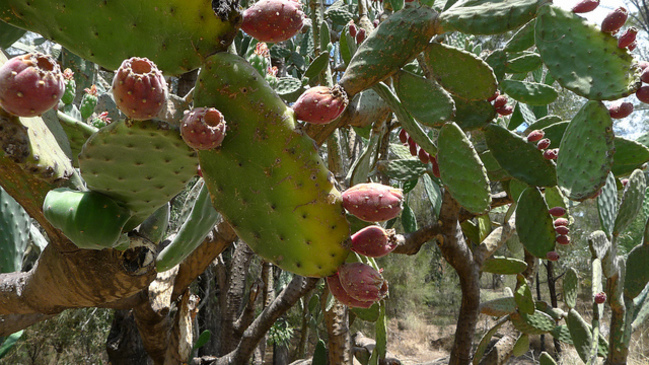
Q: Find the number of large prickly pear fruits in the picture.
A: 9